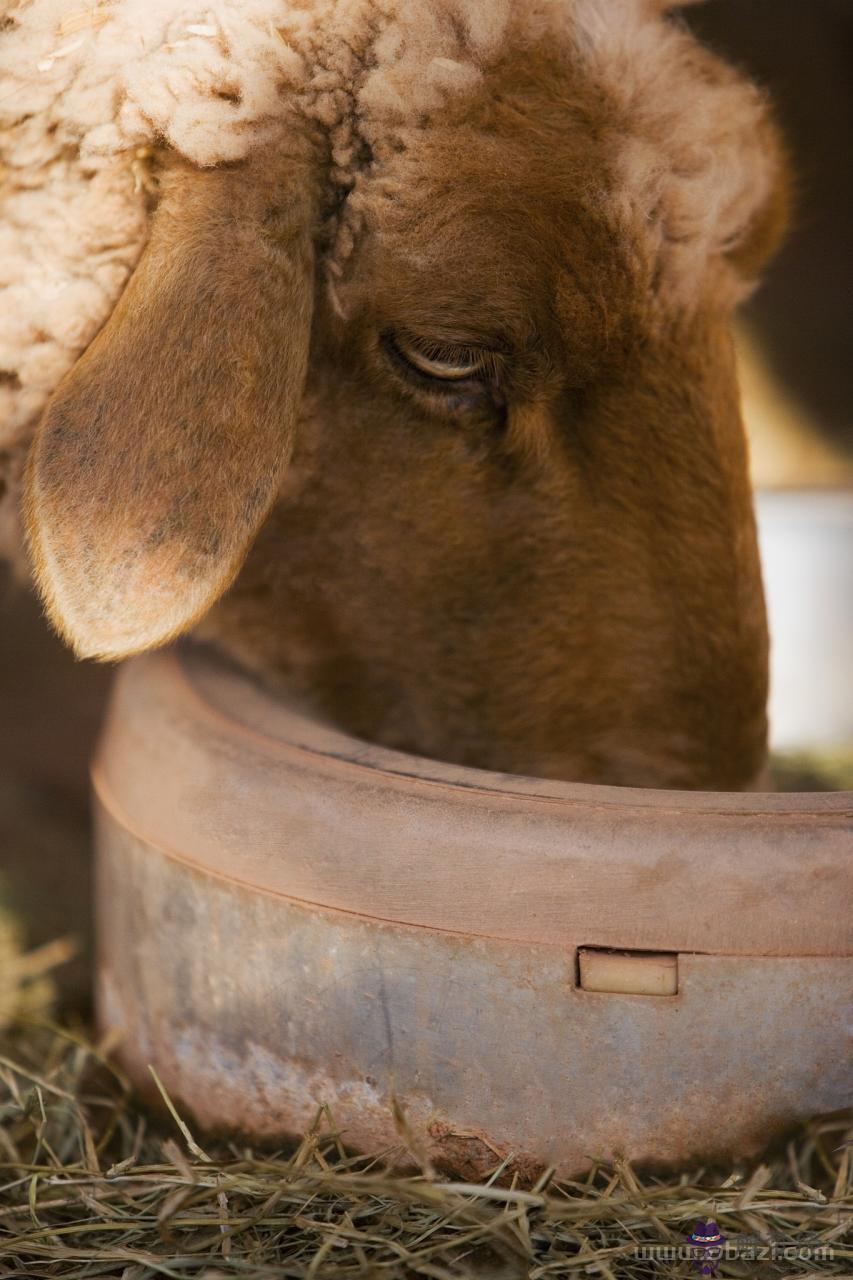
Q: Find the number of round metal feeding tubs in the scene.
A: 1